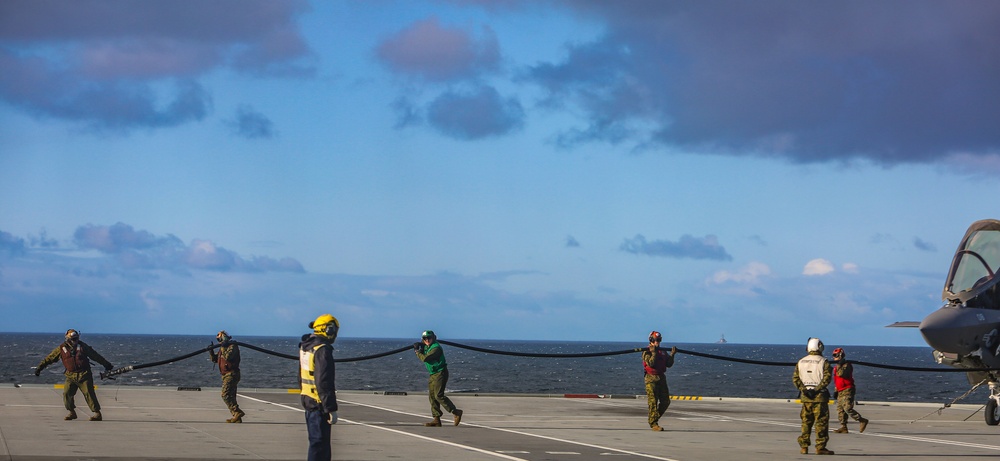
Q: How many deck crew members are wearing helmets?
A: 7